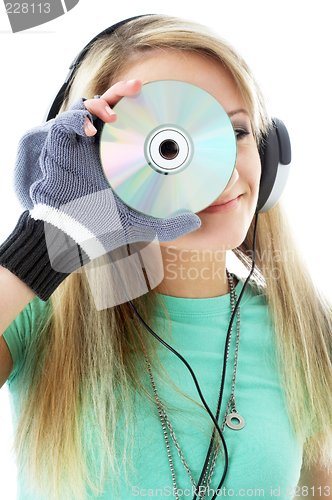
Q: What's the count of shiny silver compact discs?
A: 1